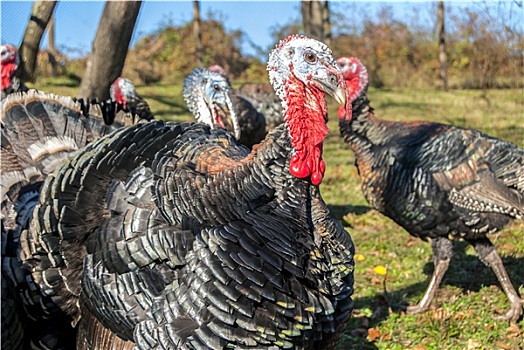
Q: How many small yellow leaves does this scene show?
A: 2